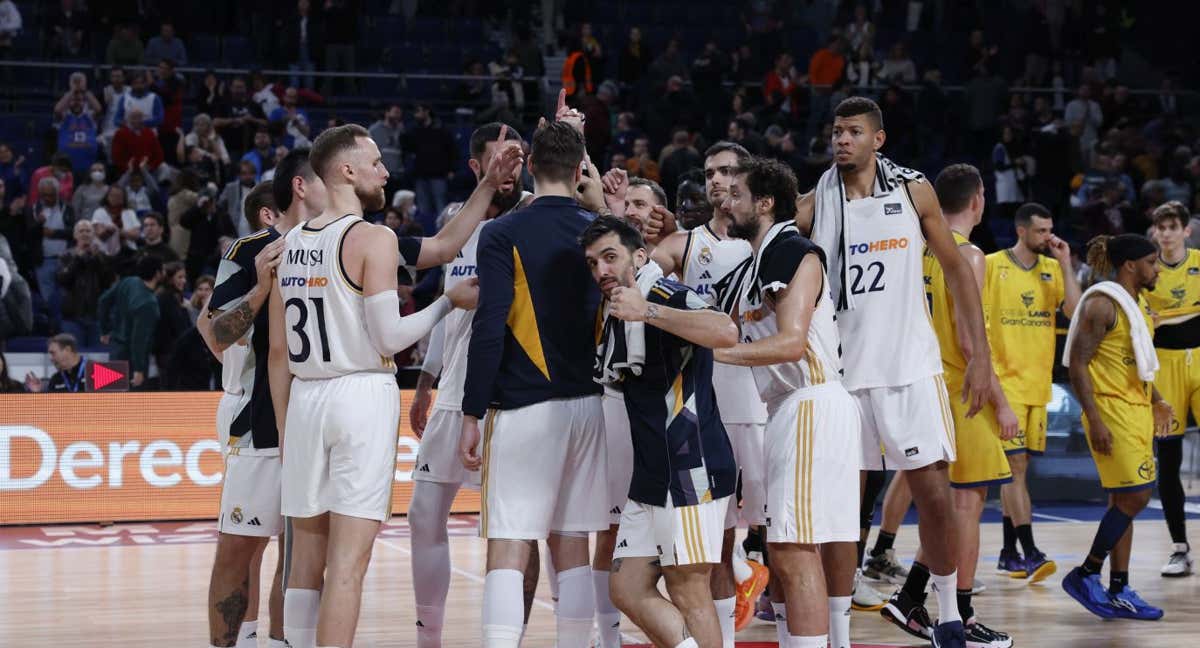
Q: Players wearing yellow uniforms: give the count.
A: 4